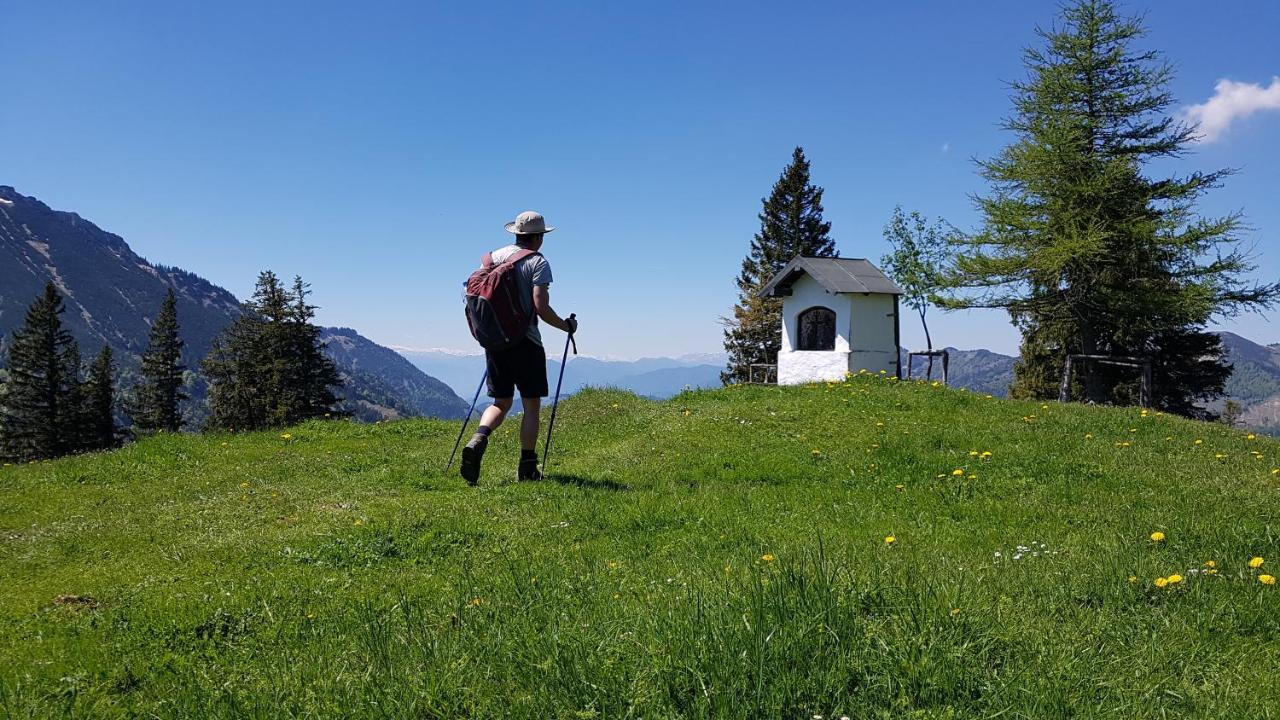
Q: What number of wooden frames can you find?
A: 3